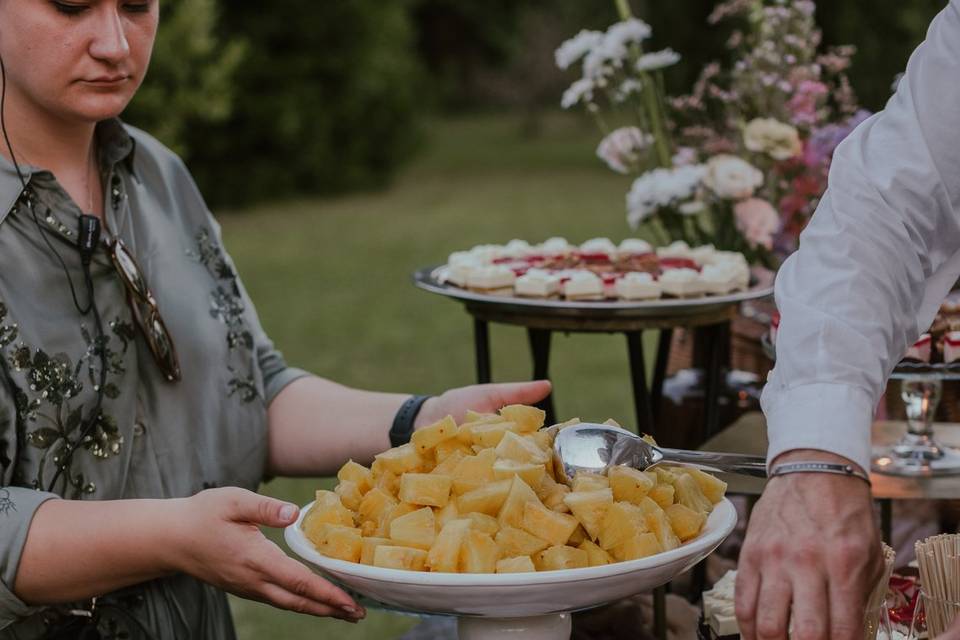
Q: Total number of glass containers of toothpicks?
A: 2